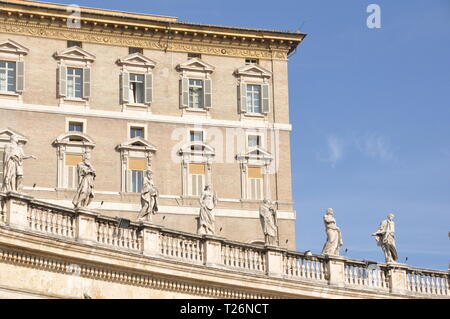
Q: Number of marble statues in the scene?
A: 7